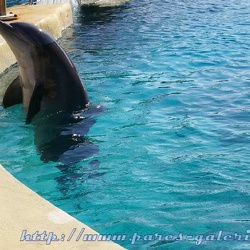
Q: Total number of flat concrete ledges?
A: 2